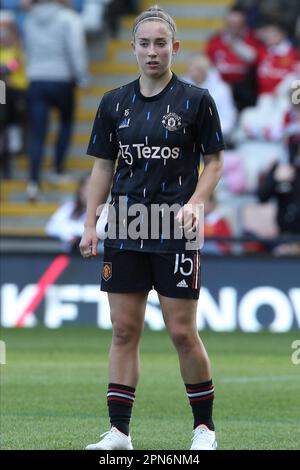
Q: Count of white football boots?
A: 2